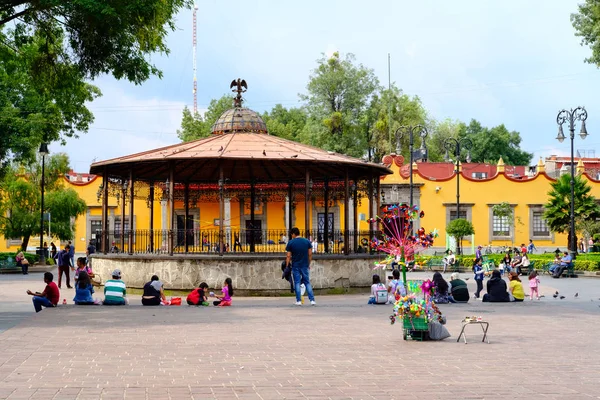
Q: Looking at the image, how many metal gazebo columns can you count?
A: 15